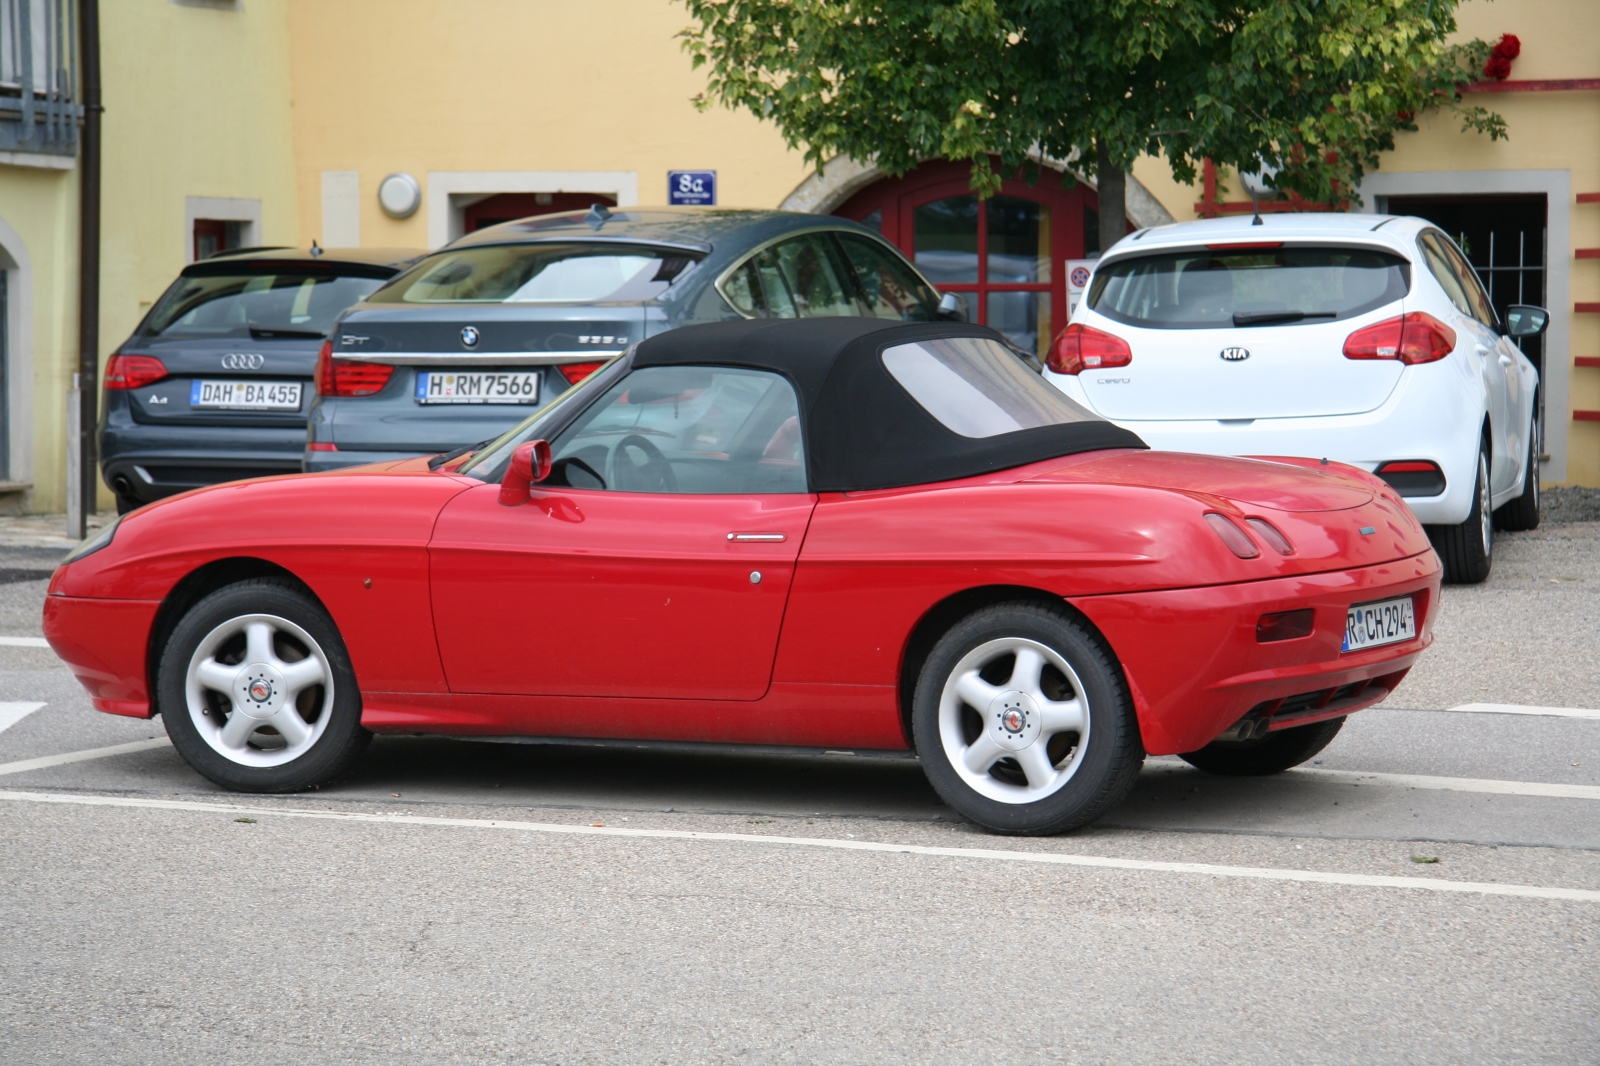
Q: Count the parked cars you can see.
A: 4